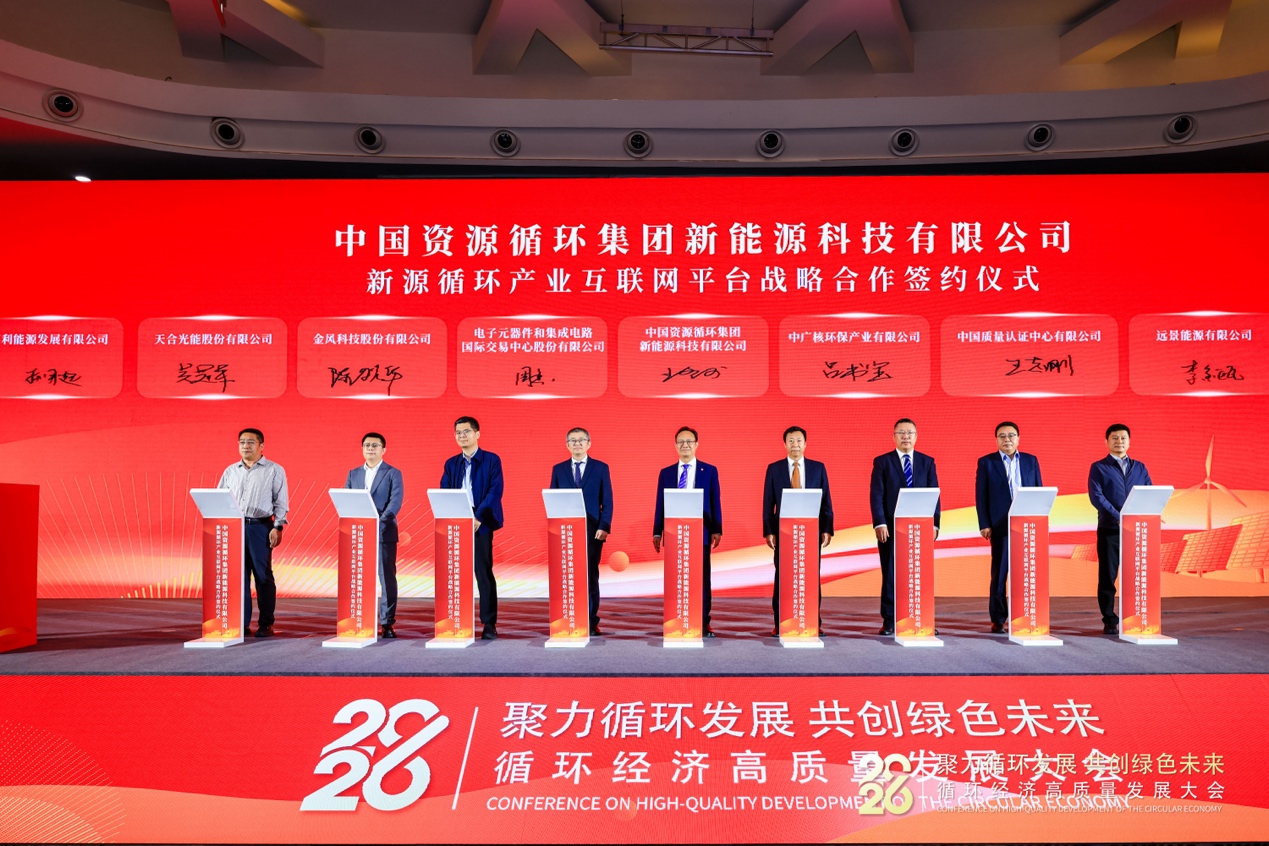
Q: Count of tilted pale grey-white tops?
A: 9